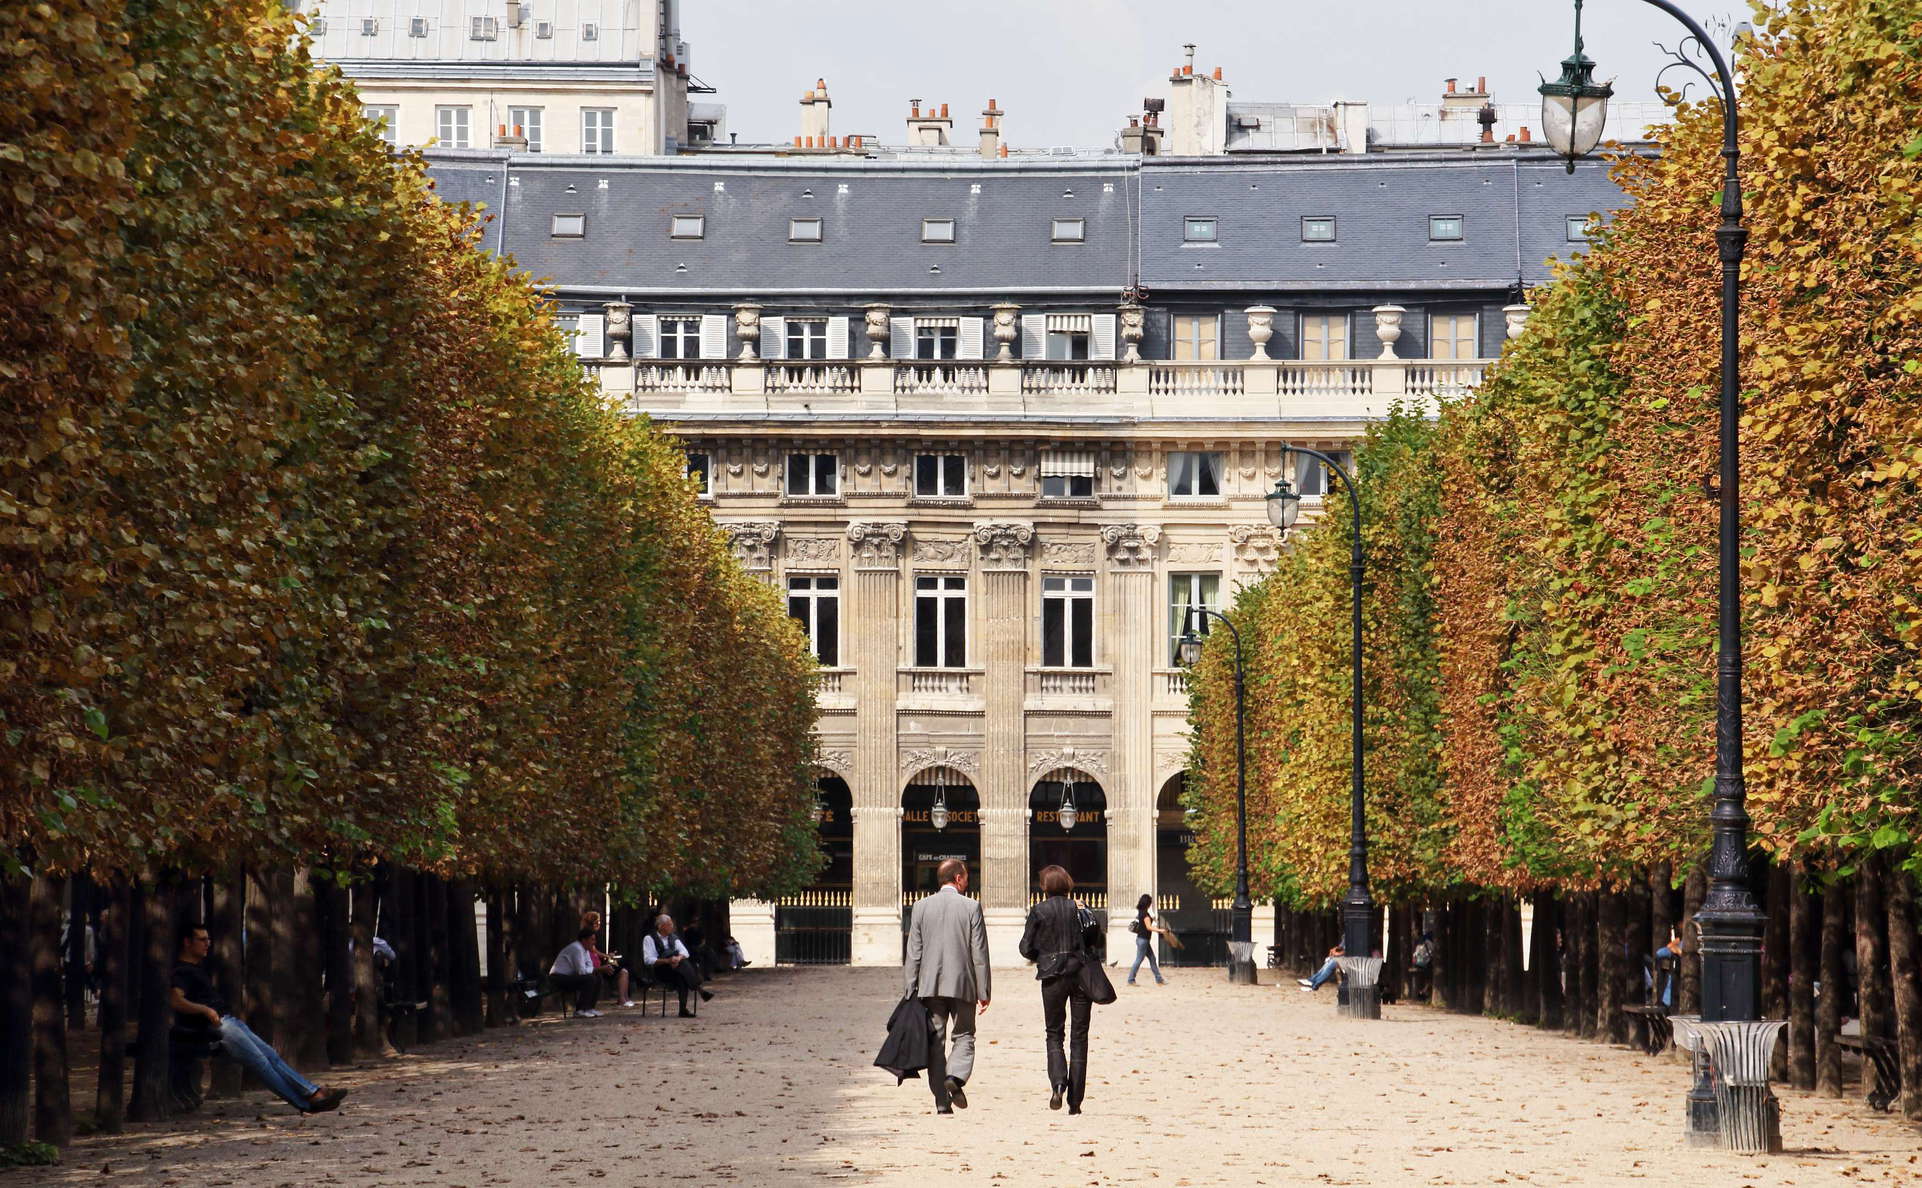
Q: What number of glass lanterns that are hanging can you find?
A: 5